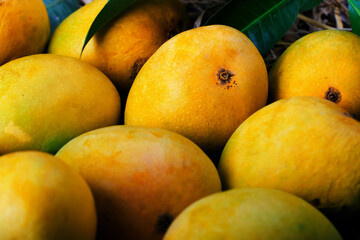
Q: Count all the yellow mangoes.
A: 9